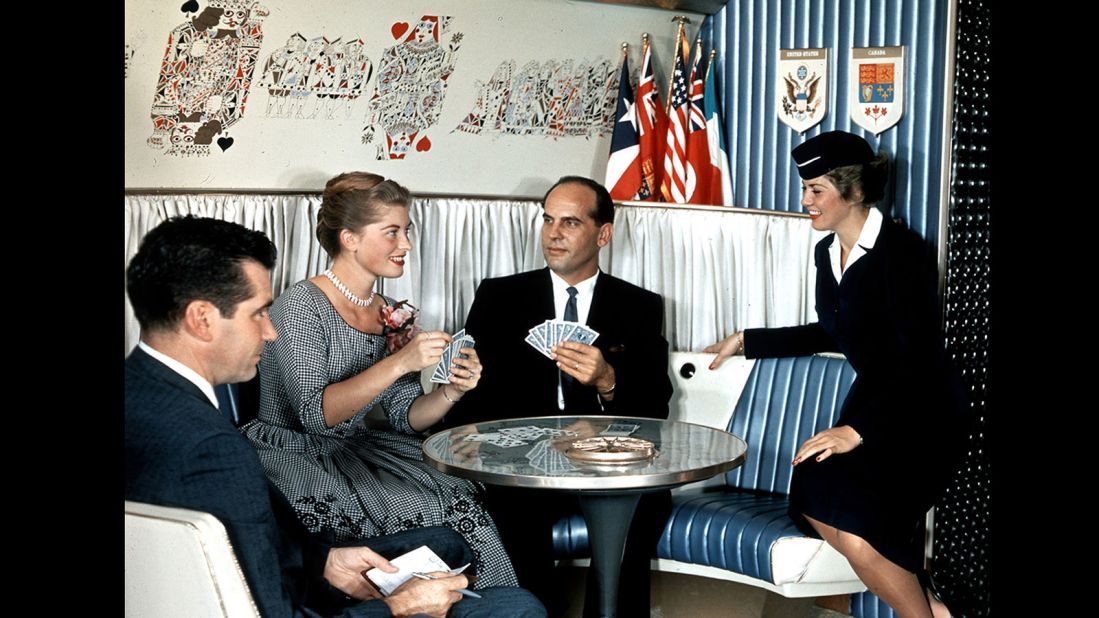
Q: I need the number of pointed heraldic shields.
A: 2